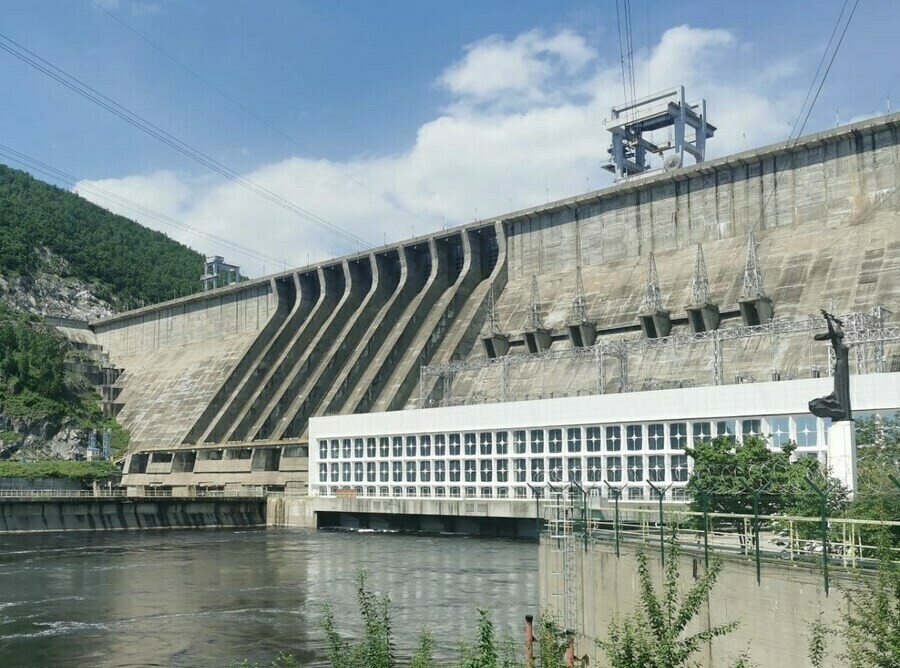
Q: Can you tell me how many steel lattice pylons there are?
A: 6